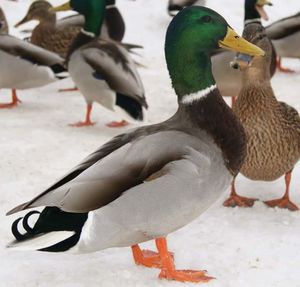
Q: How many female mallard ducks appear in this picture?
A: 2